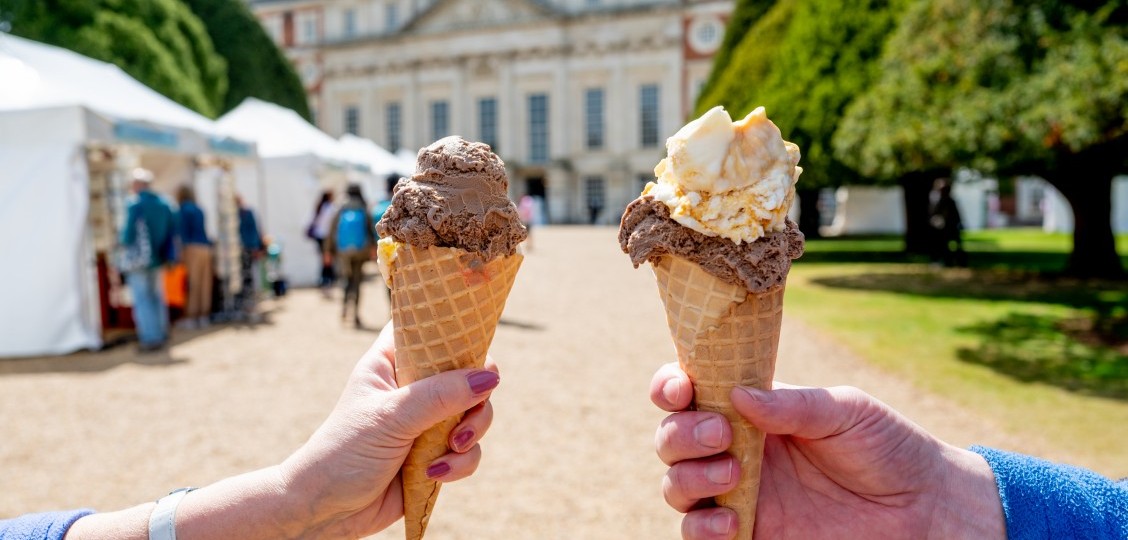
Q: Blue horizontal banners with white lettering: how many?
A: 2